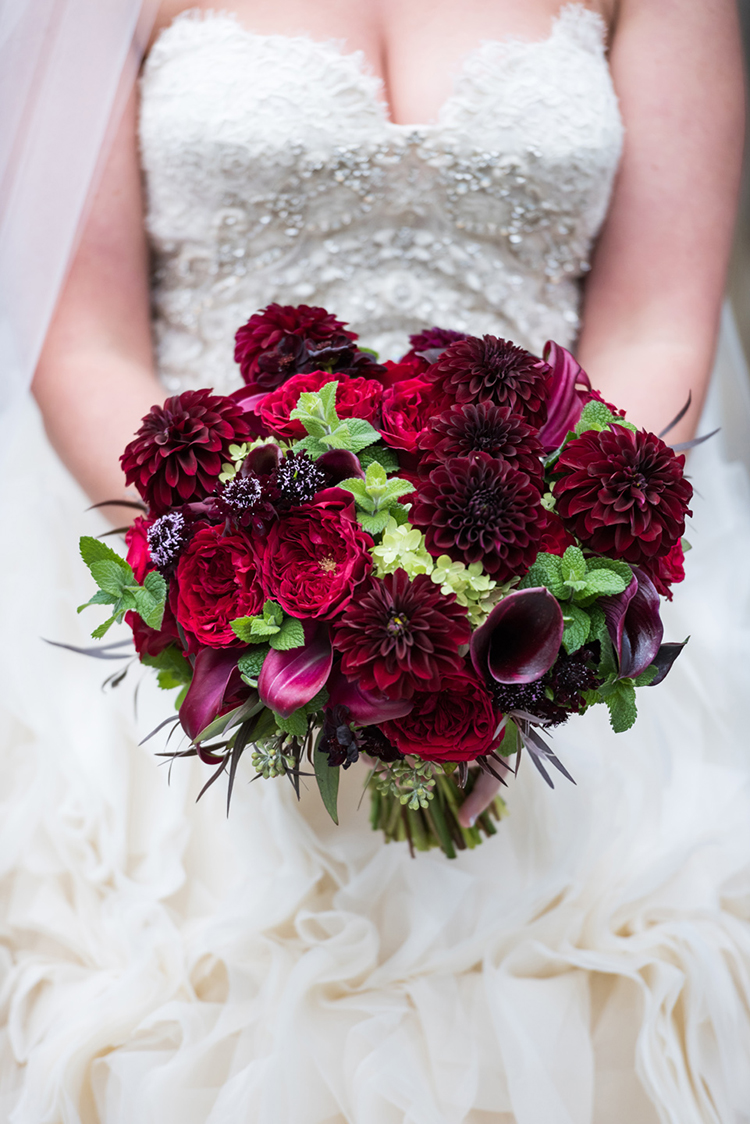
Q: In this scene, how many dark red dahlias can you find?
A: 7